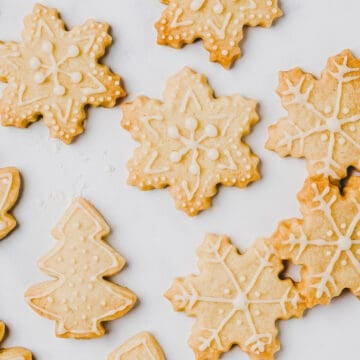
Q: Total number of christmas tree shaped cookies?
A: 1